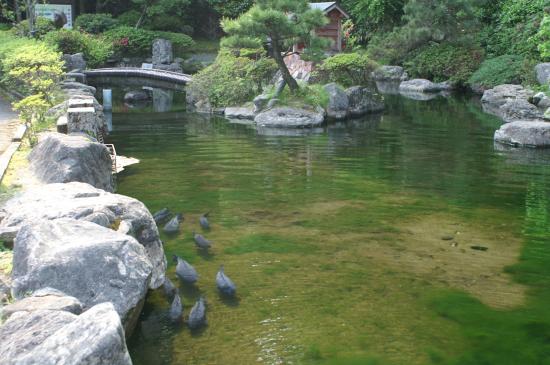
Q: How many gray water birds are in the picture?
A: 9